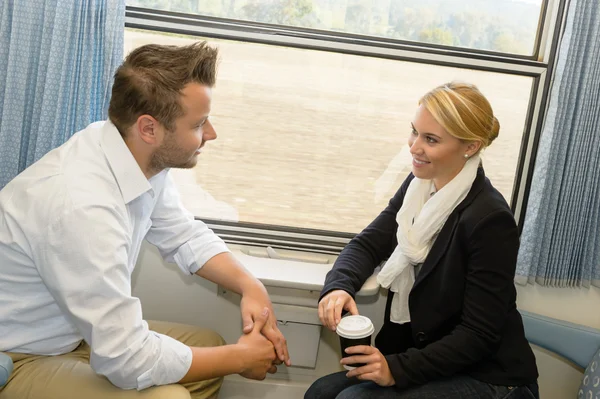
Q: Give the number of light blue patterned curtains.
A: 2